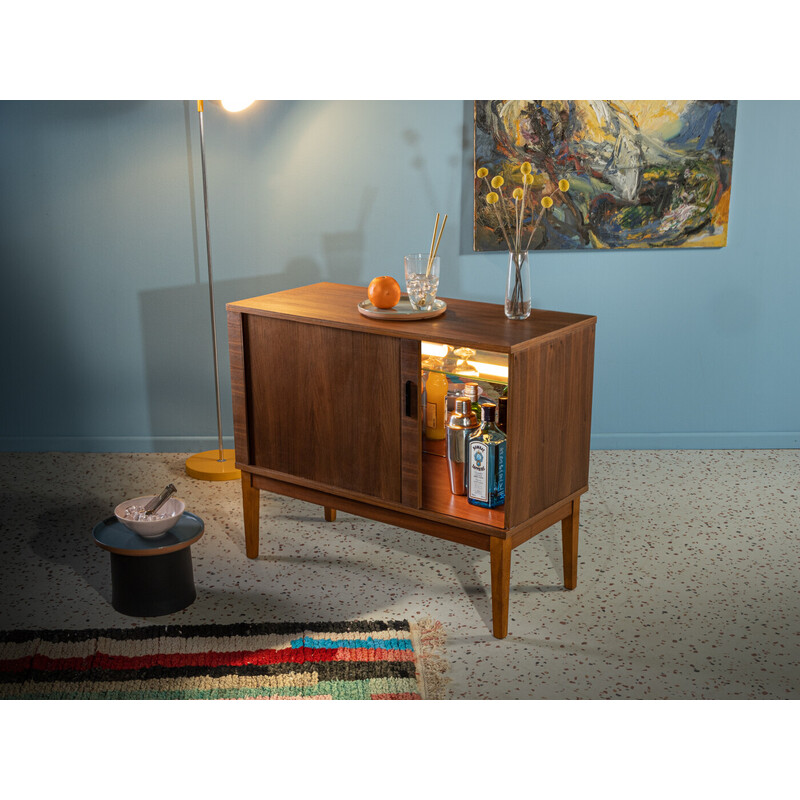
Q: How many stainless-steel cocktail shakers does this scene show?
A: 1